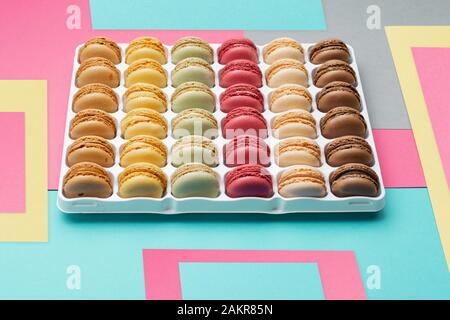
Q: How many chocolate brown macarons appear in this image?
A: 6